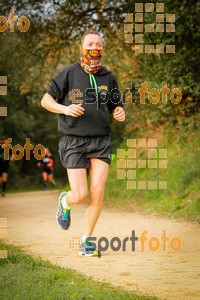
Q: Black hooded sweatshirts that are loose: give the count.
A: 1